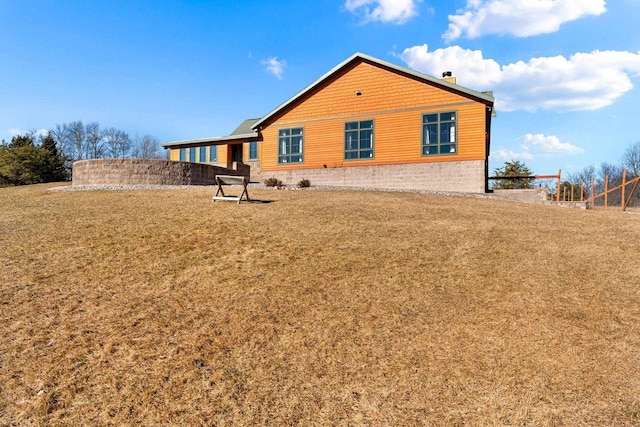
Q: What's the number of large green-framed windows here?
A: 3